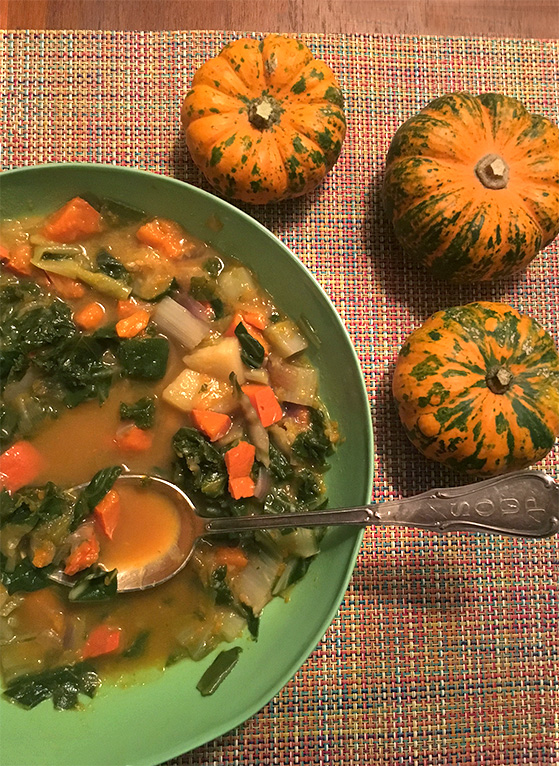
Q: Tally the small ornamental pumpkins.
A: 3